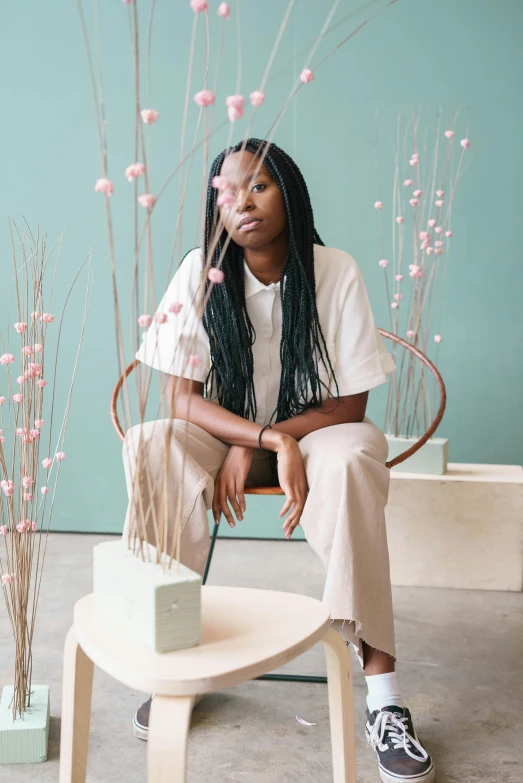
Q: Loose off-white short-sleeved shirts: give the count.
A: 1